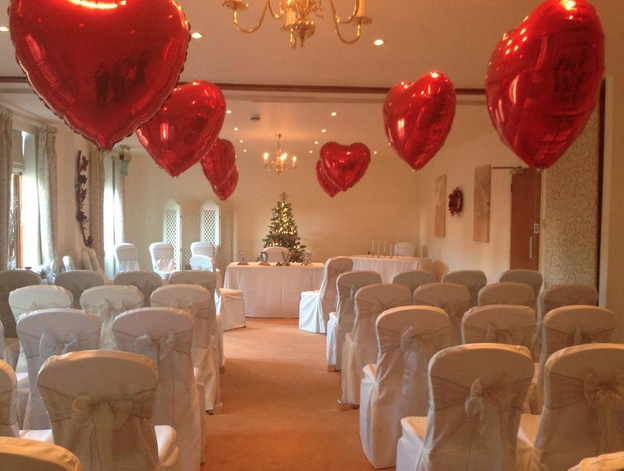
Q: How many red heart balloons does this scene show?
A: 8